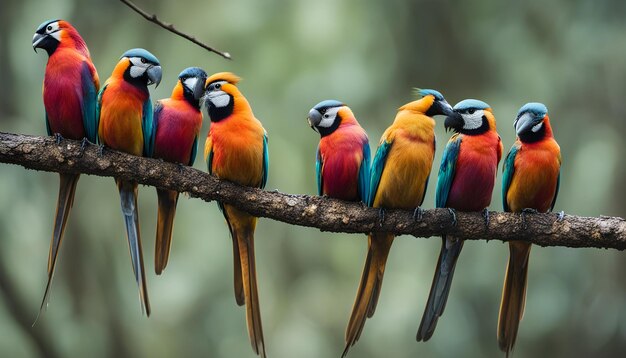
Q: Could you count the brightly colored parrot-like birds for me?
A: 8